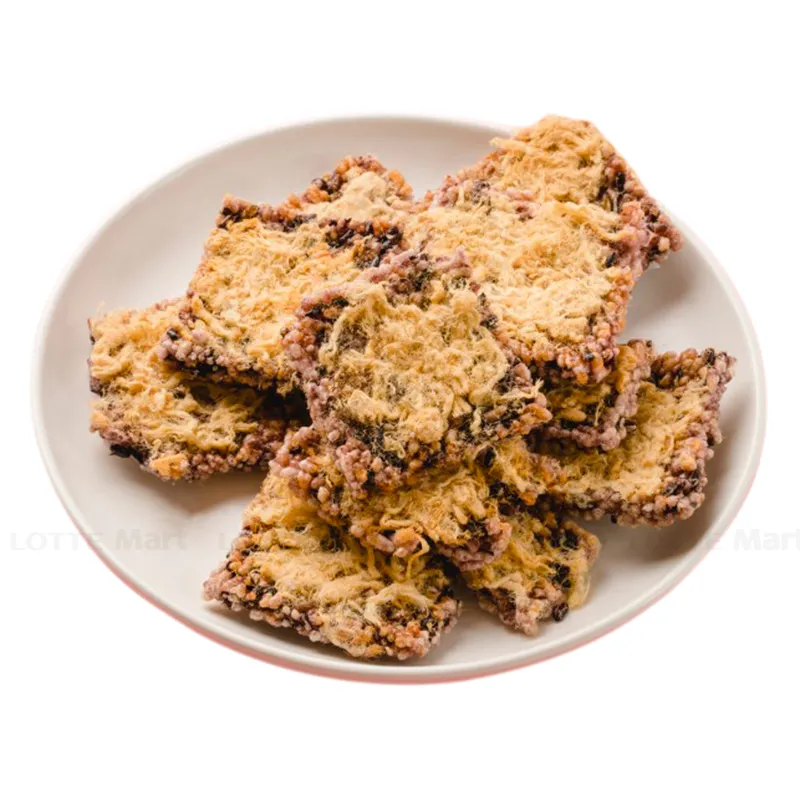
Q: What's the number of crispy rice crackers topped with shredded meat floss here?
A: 11